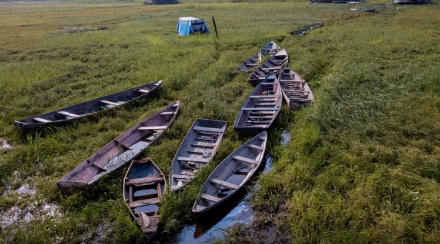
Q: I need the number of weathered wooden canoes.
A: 10